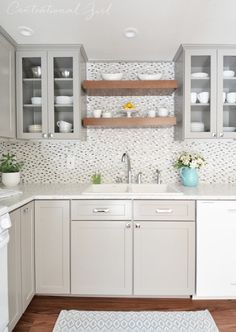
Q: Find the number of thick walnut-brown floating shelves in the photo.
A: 2